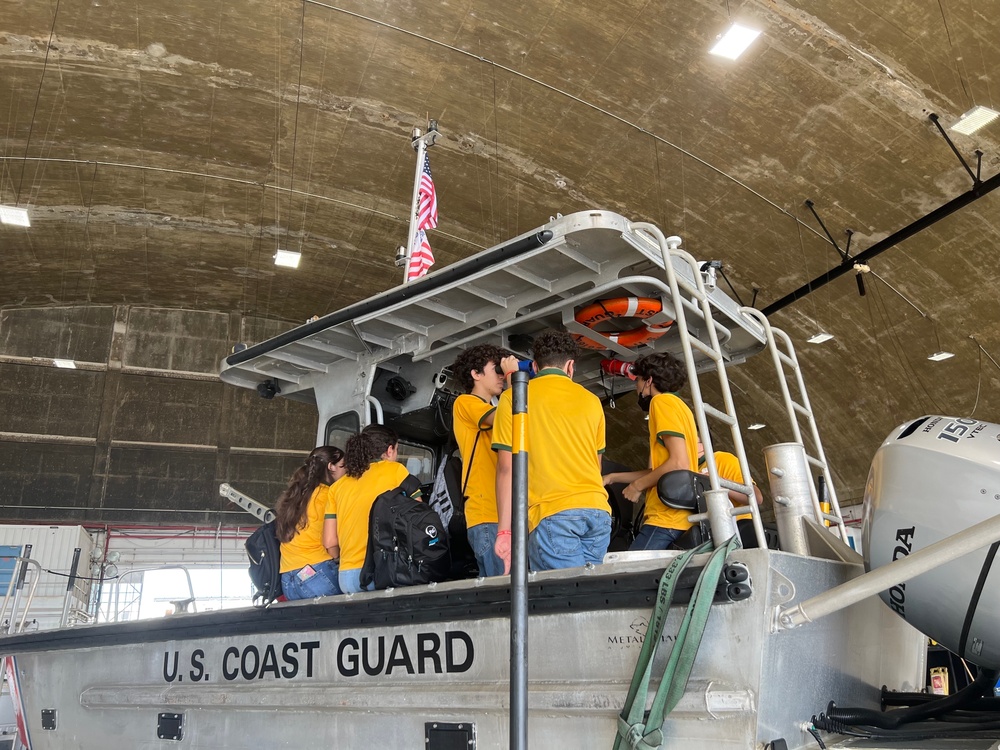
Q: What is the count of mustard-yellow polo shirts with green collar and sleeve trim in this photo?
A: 6